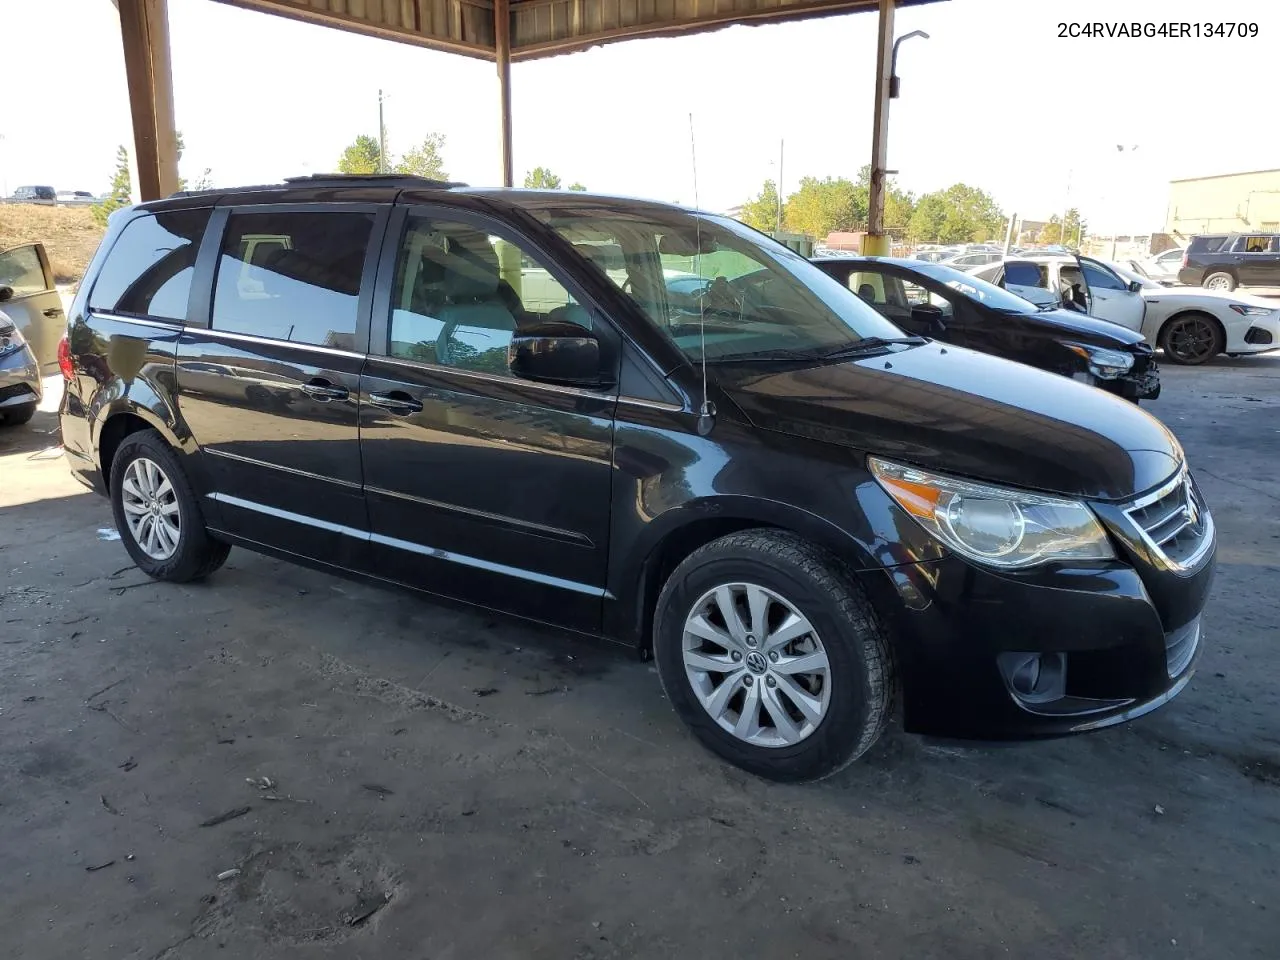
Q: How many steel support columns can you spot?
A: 3